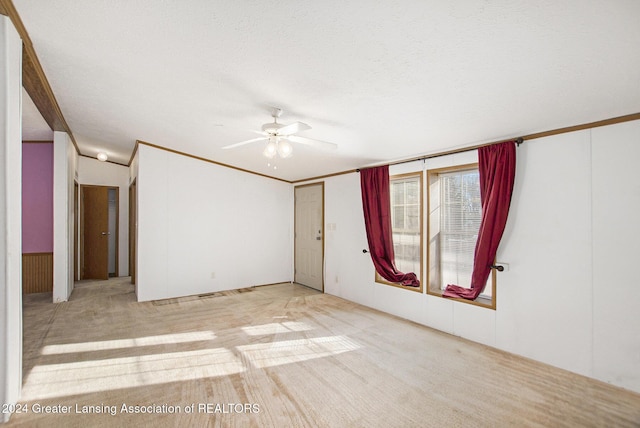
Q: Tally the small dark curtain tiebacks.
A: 2